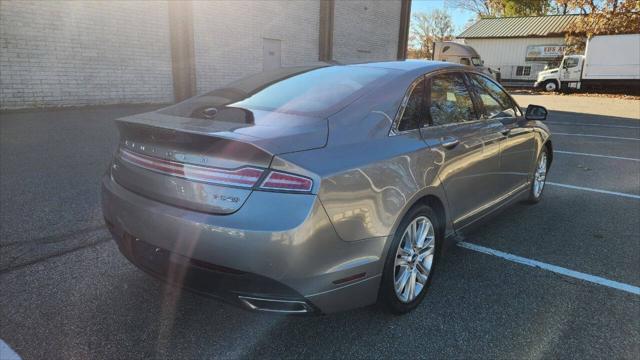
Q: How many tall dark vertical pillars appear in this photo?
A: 3